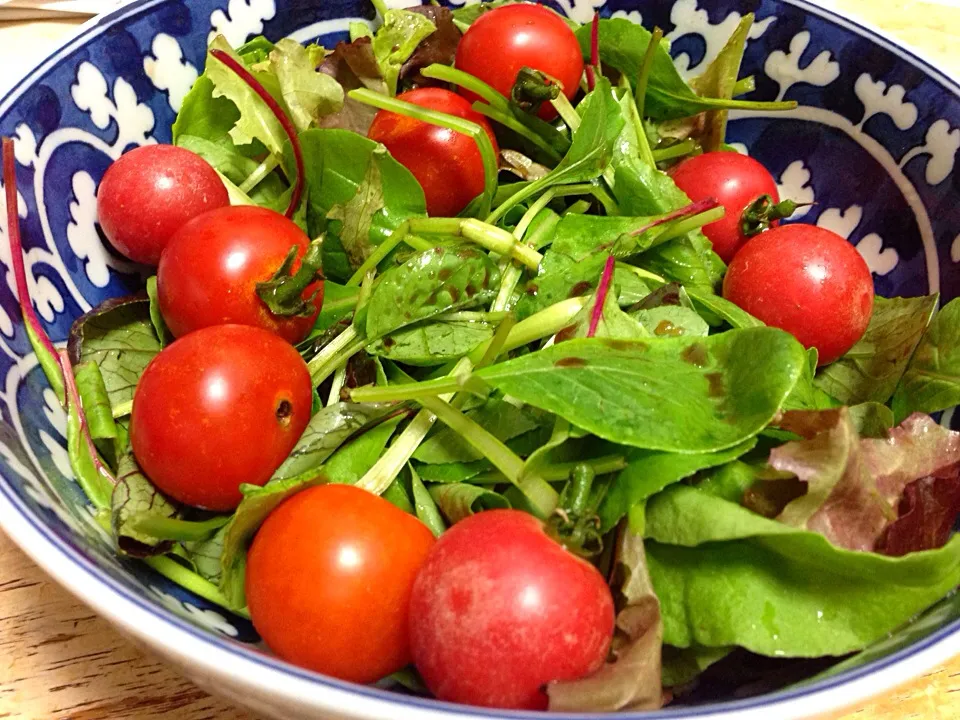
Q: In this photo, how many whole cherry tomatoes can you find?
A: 9